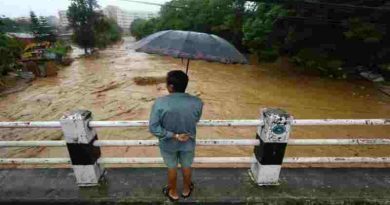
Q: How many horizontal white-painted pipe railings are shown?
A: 3